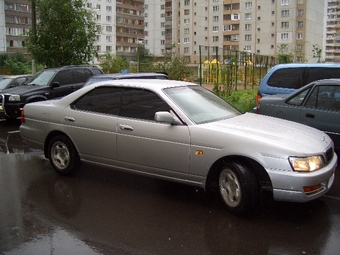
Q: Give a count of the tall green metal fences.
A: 1